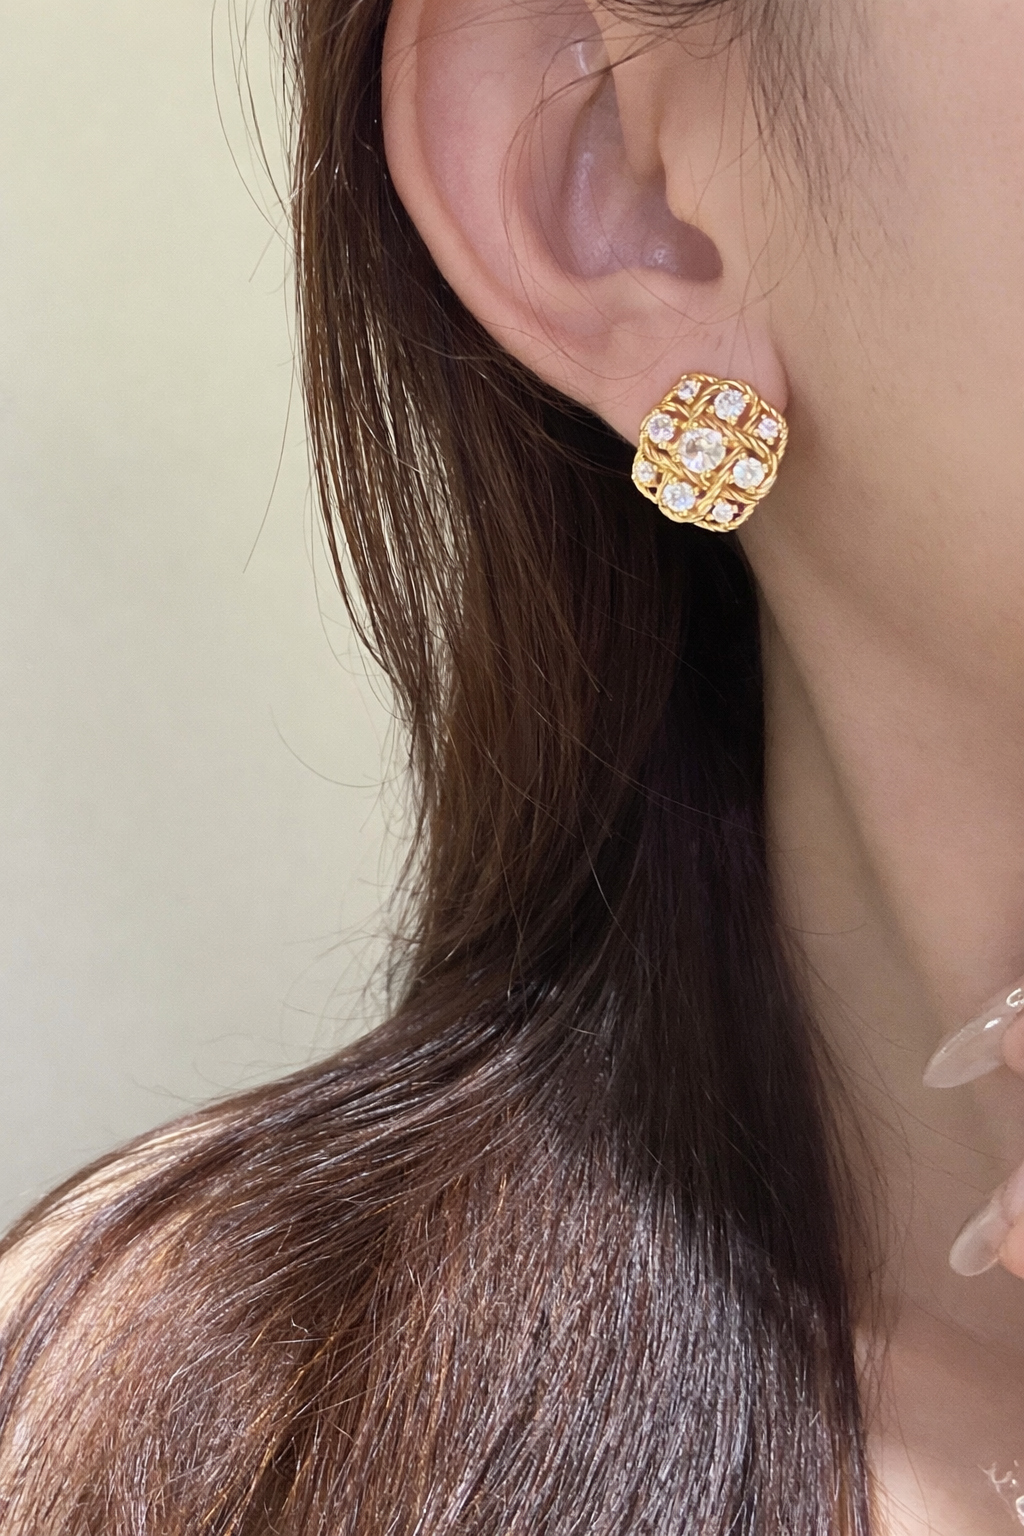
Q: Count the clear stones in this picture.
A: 9